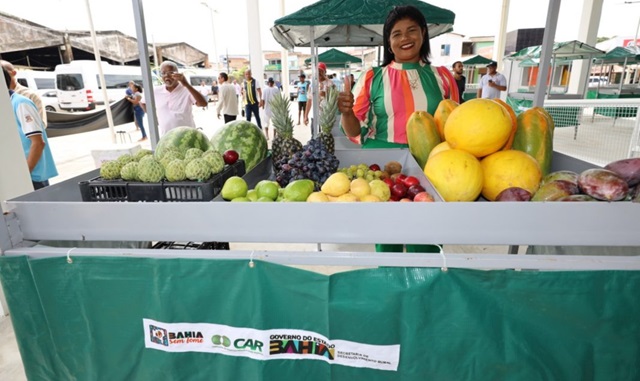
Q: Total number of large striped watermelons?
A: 2